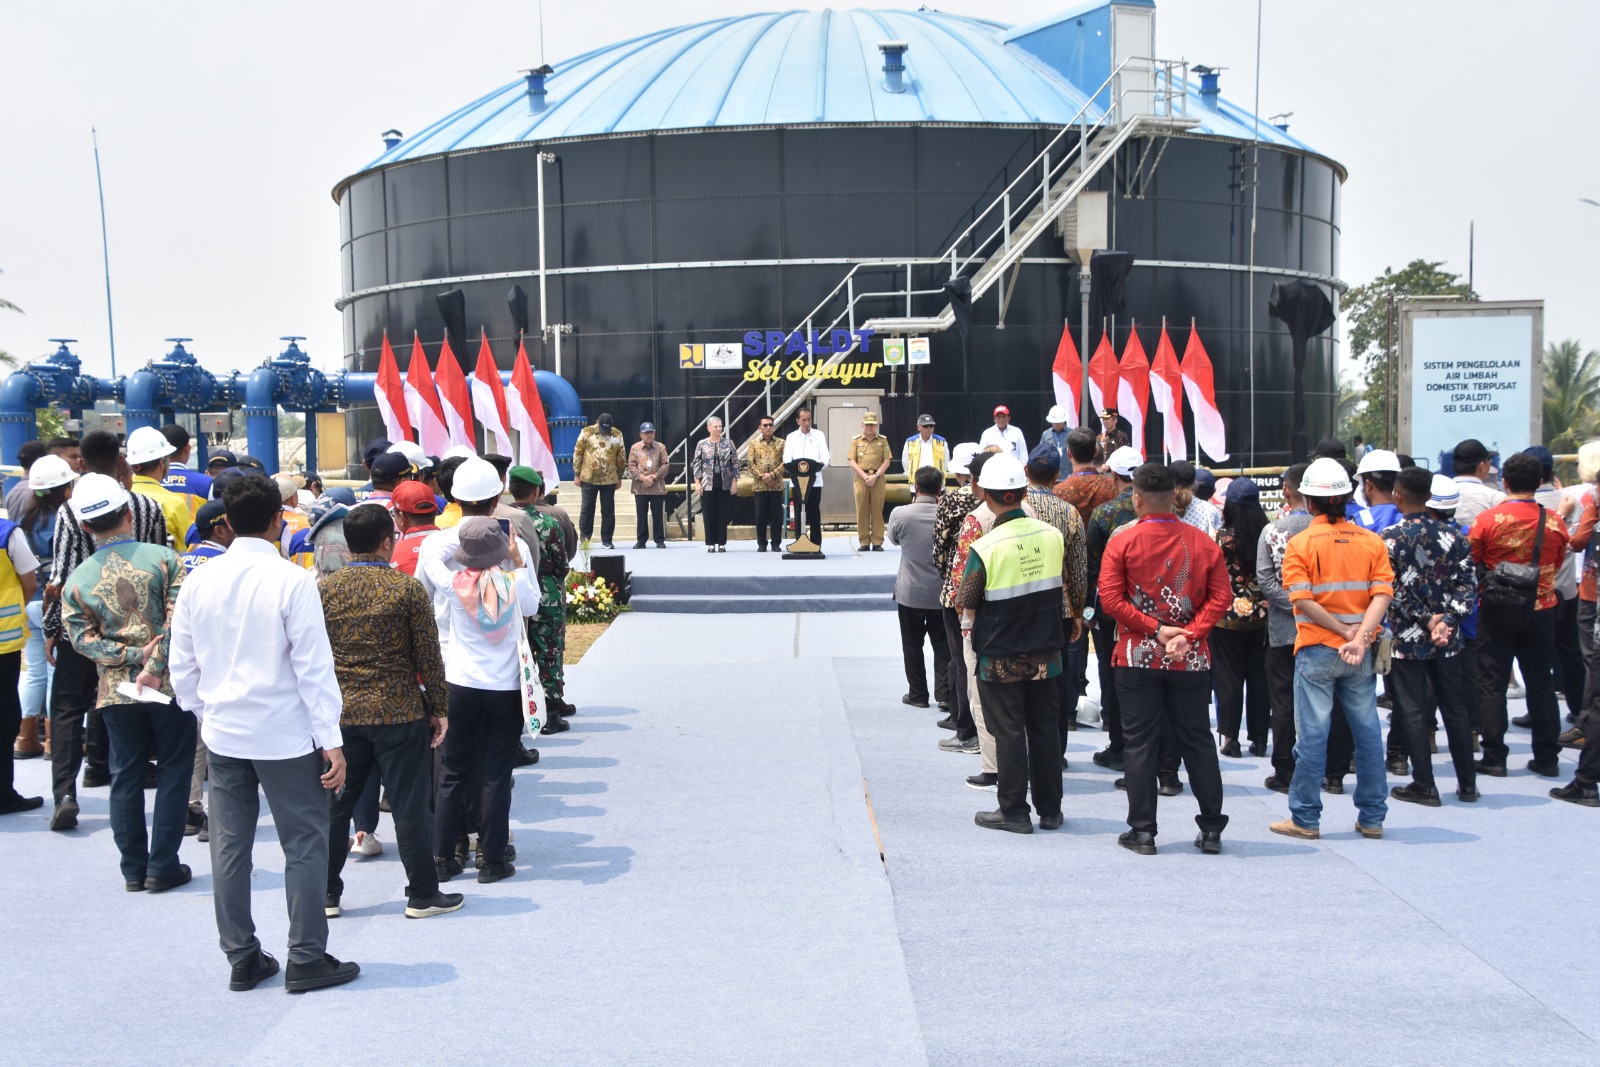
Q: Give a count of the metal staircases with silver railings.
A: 1